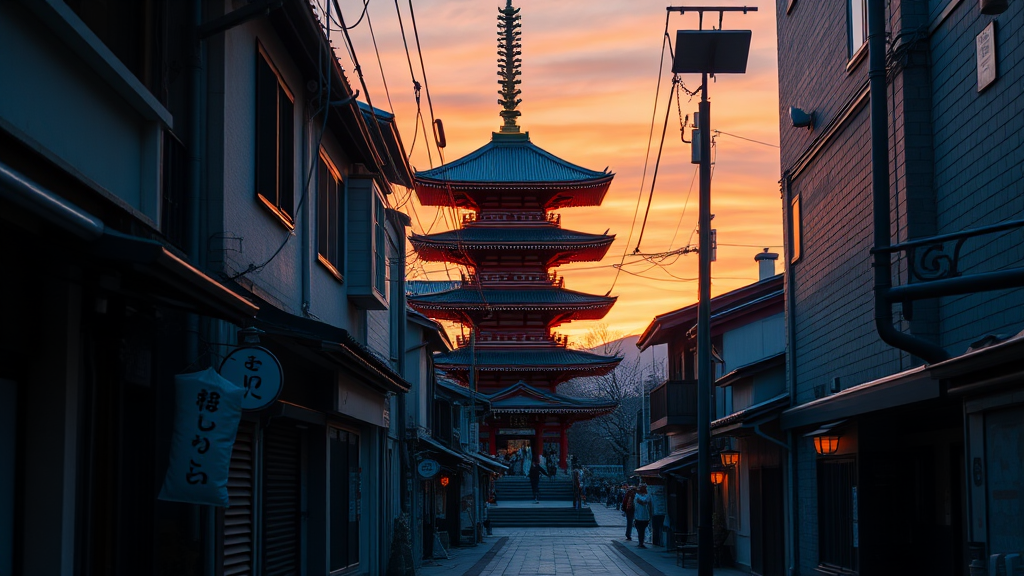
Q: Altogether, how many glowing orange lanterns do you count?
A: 4